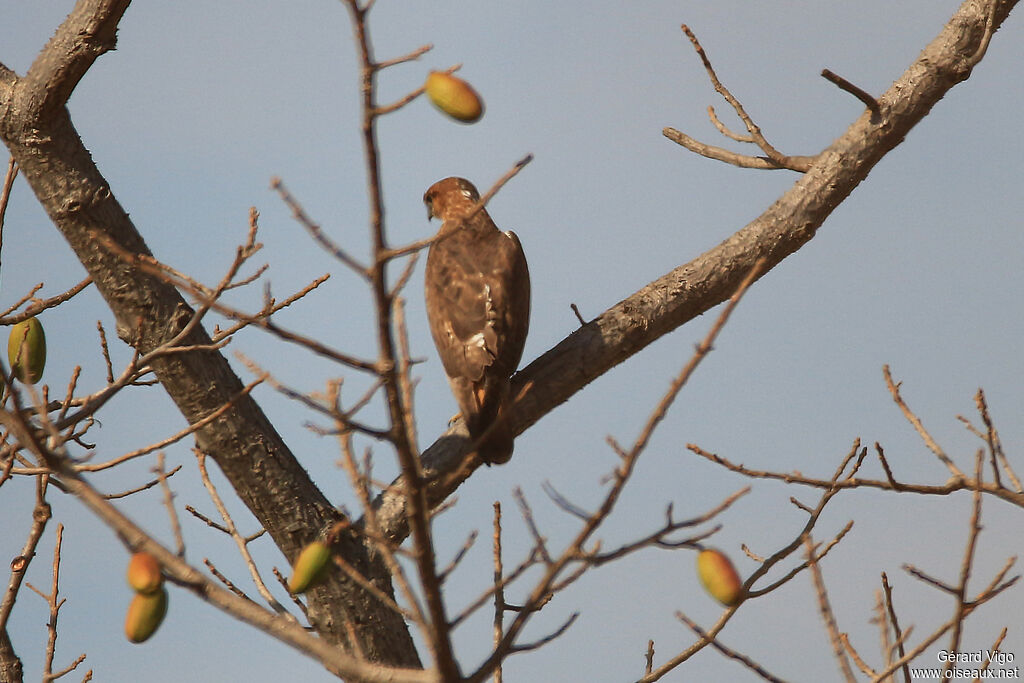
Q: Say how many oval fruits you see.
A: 6